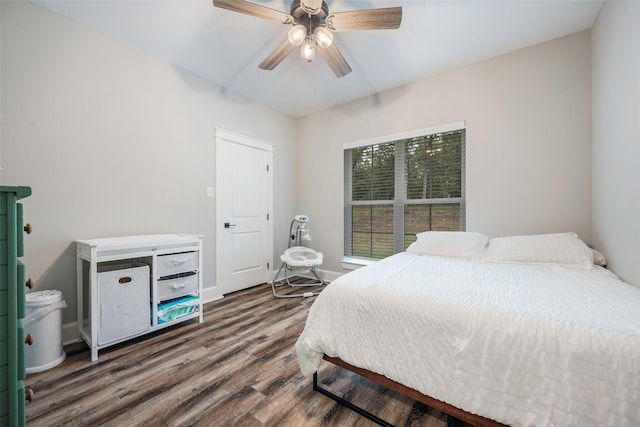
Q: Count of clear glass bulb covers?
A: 3